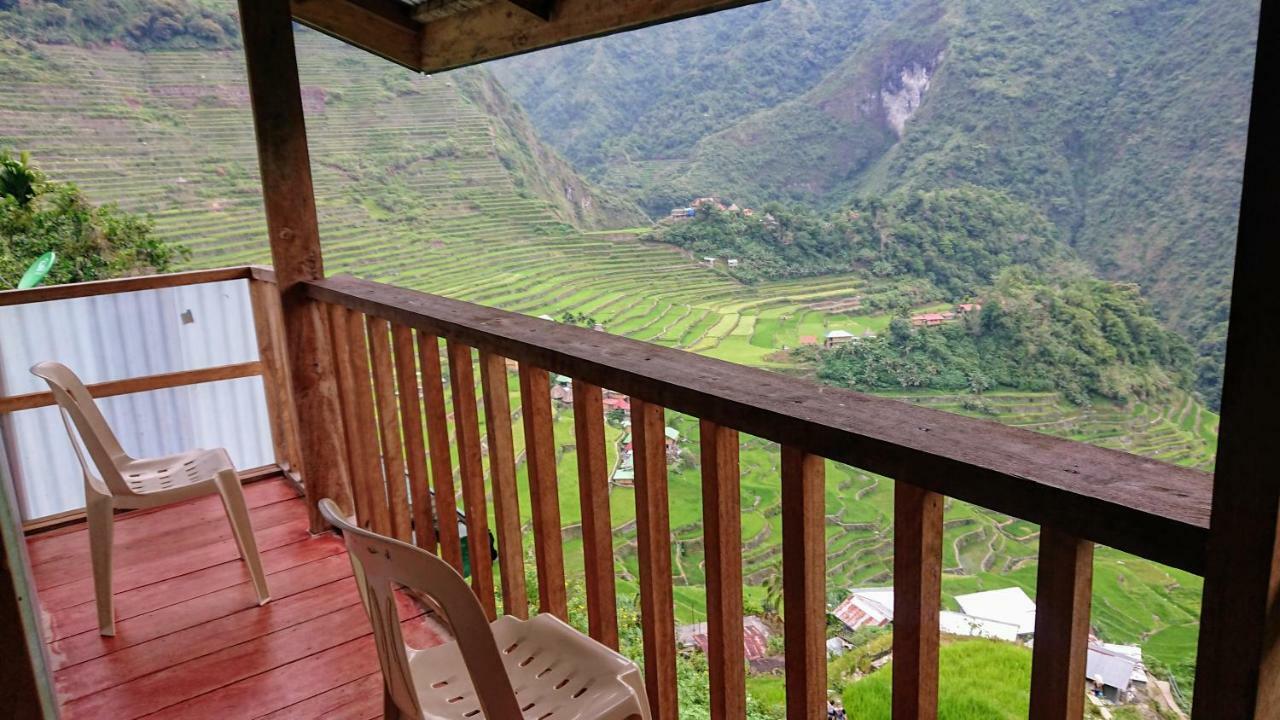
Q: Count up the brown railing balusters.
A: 14